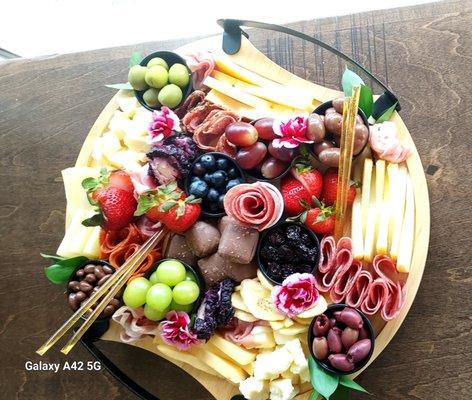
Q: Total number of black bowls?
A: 8